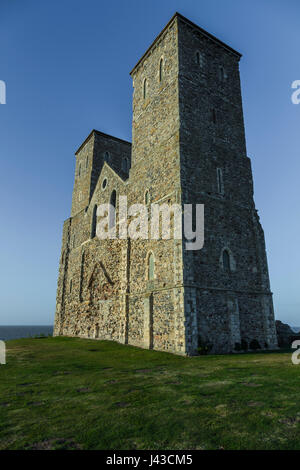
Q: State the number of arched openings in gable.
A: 2